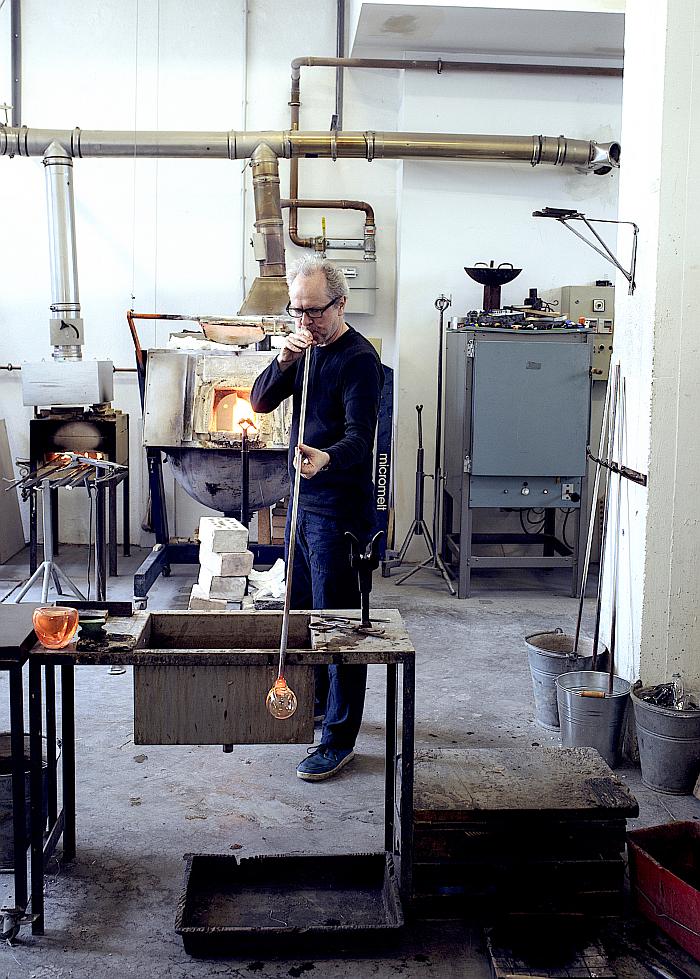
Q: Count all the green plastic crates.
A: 0